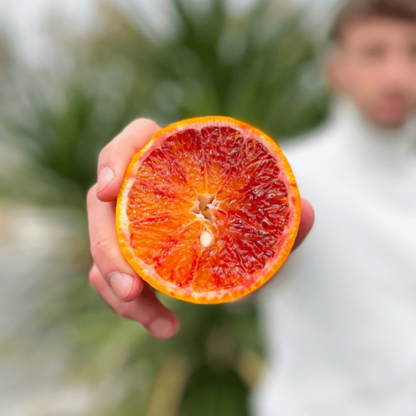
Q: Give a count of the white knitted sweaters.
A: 1